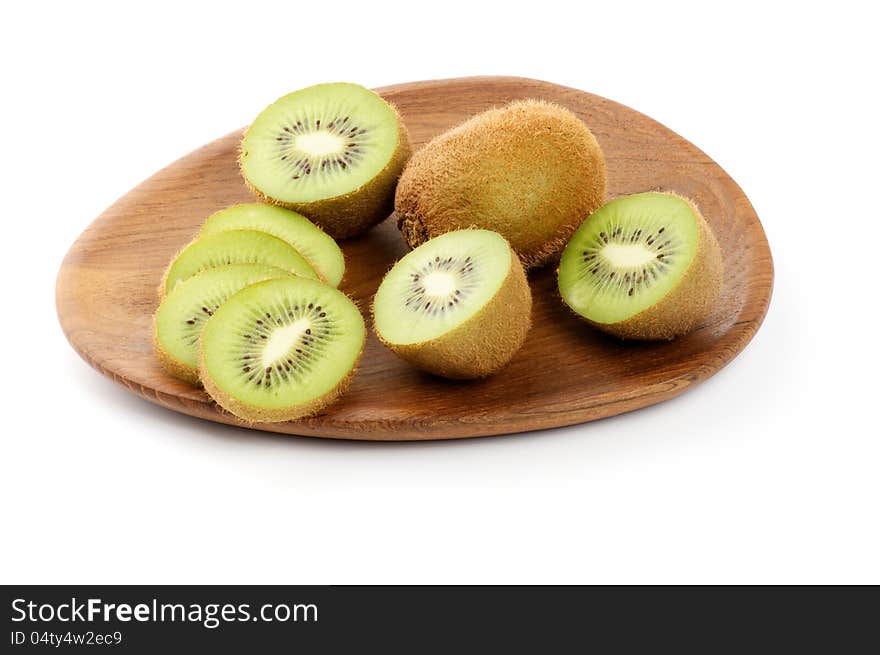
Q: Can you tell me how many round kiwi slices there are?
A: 4